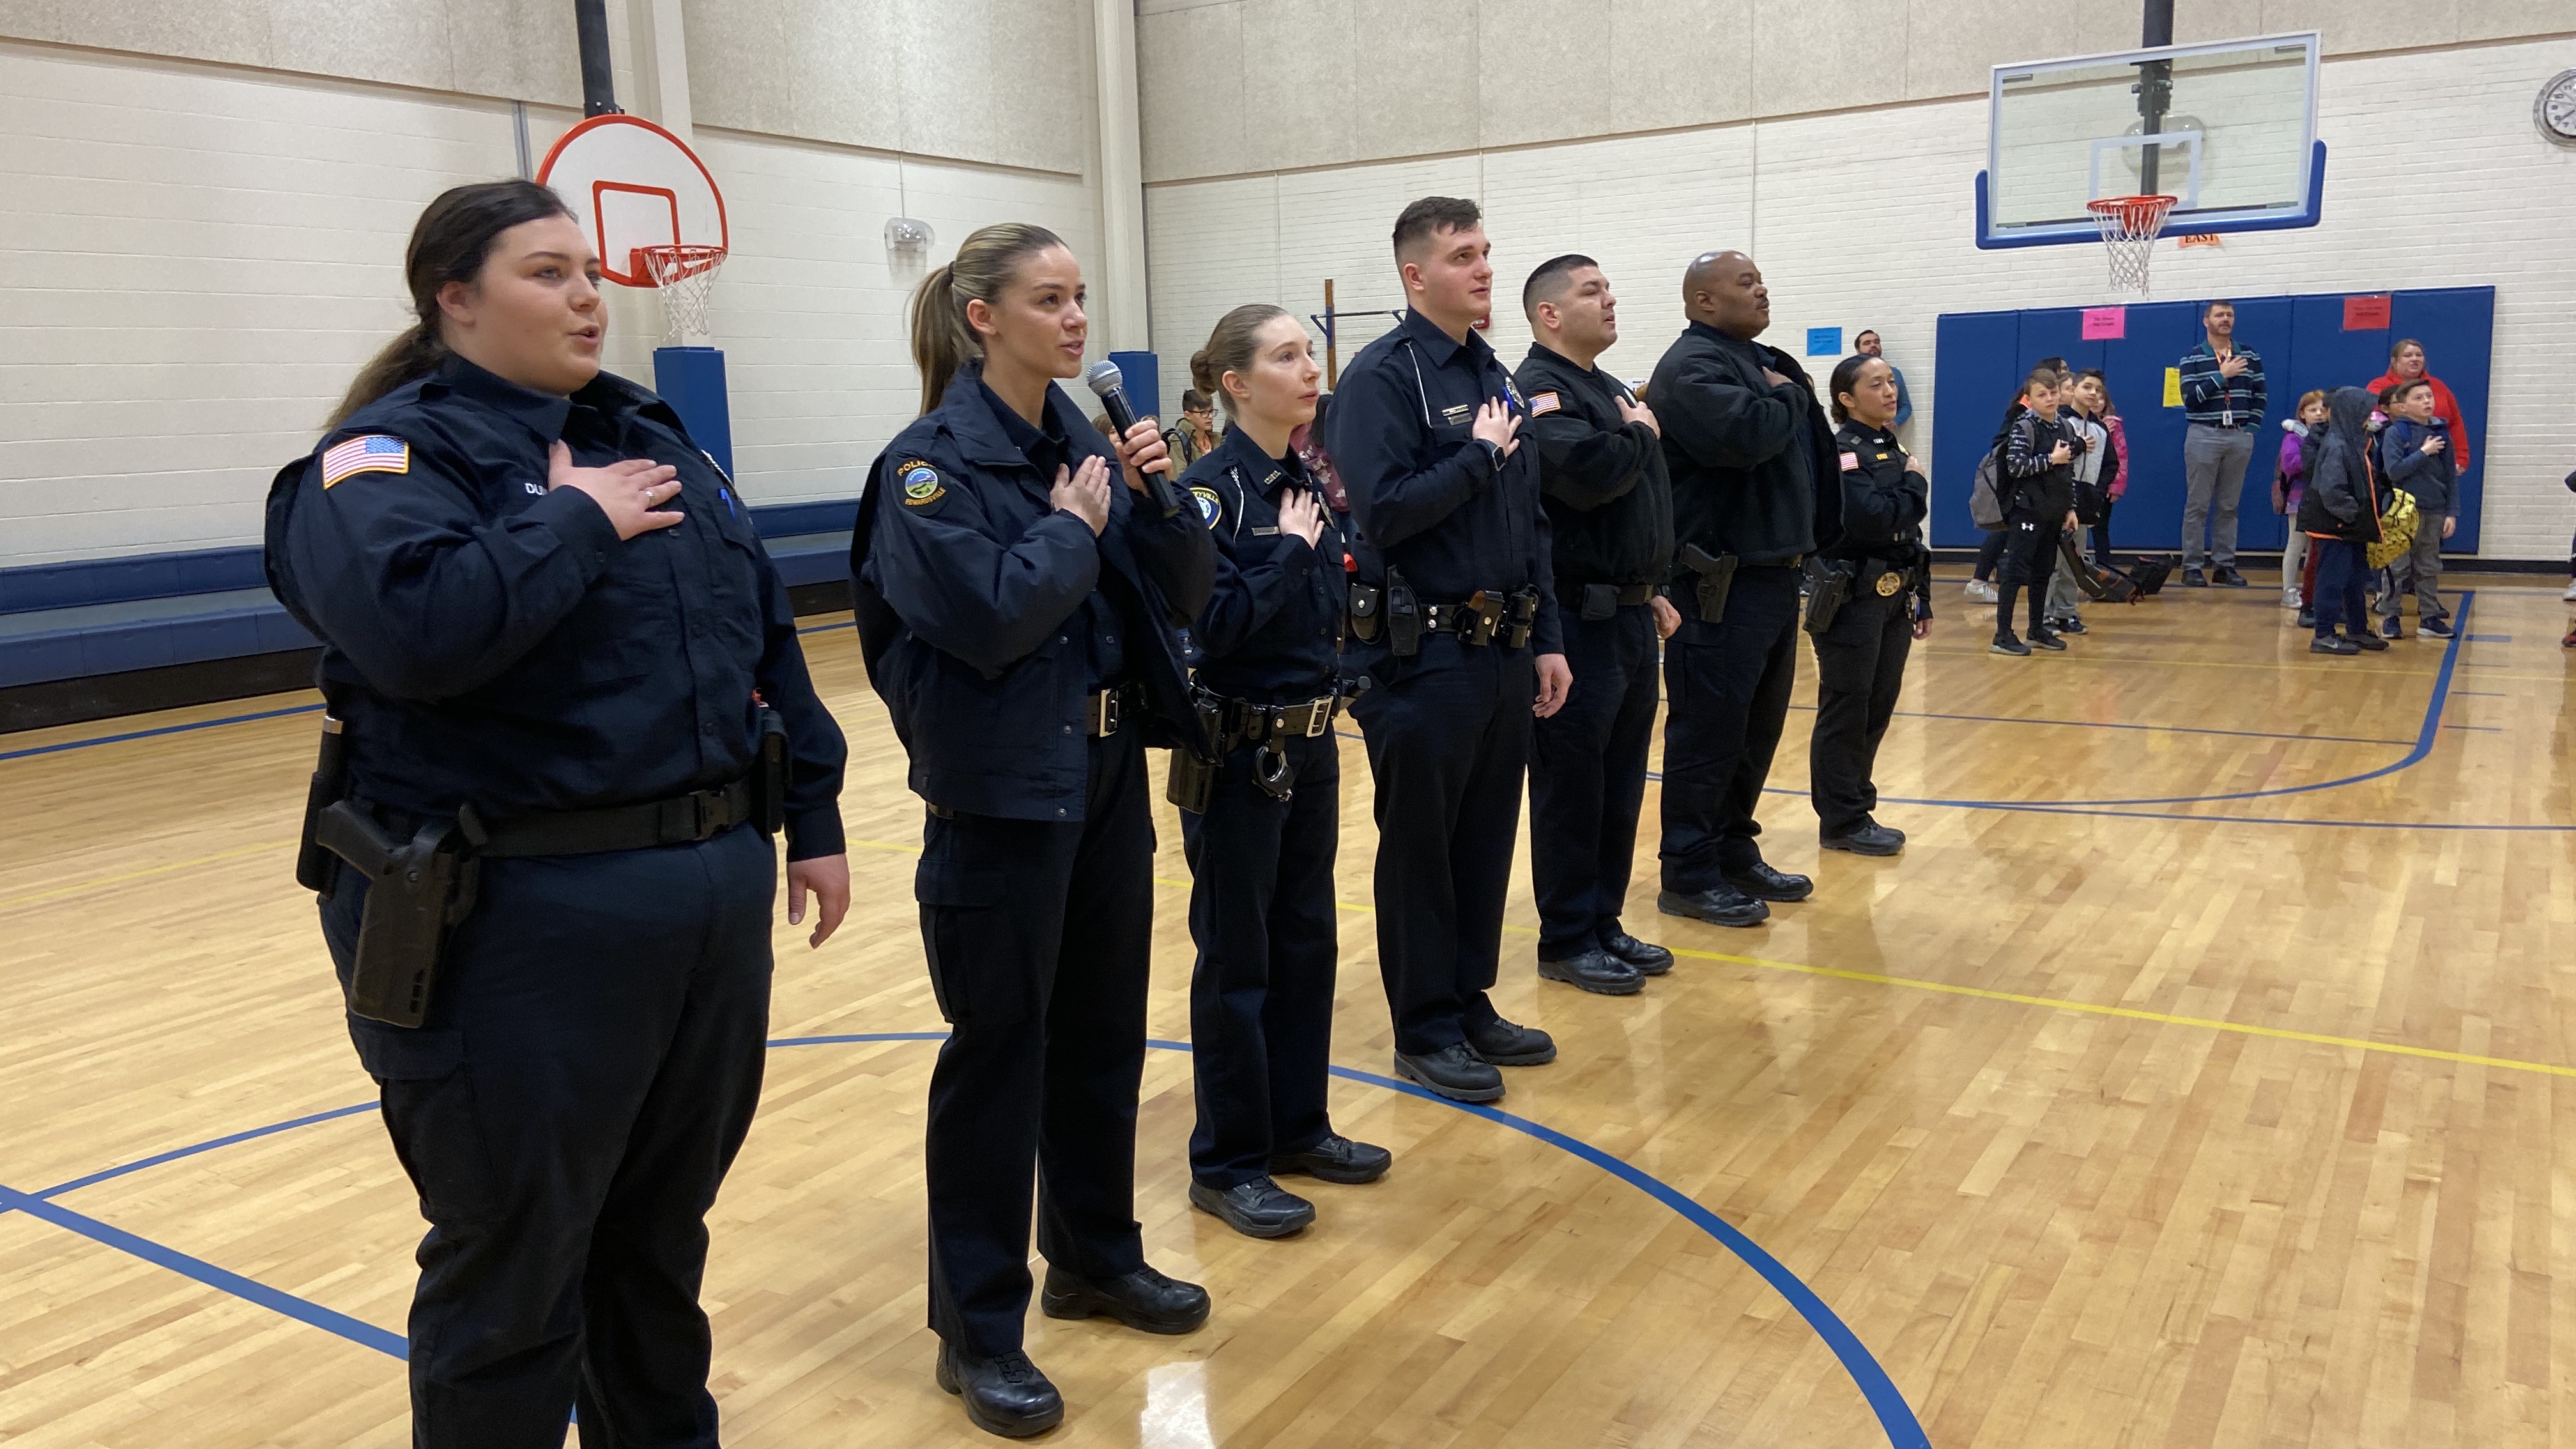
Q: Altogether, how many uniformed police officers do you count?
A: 7